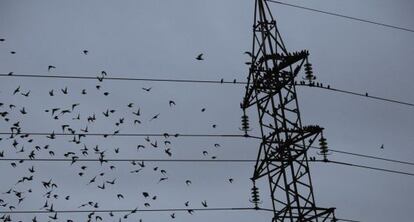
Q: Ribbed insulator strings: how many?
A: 4